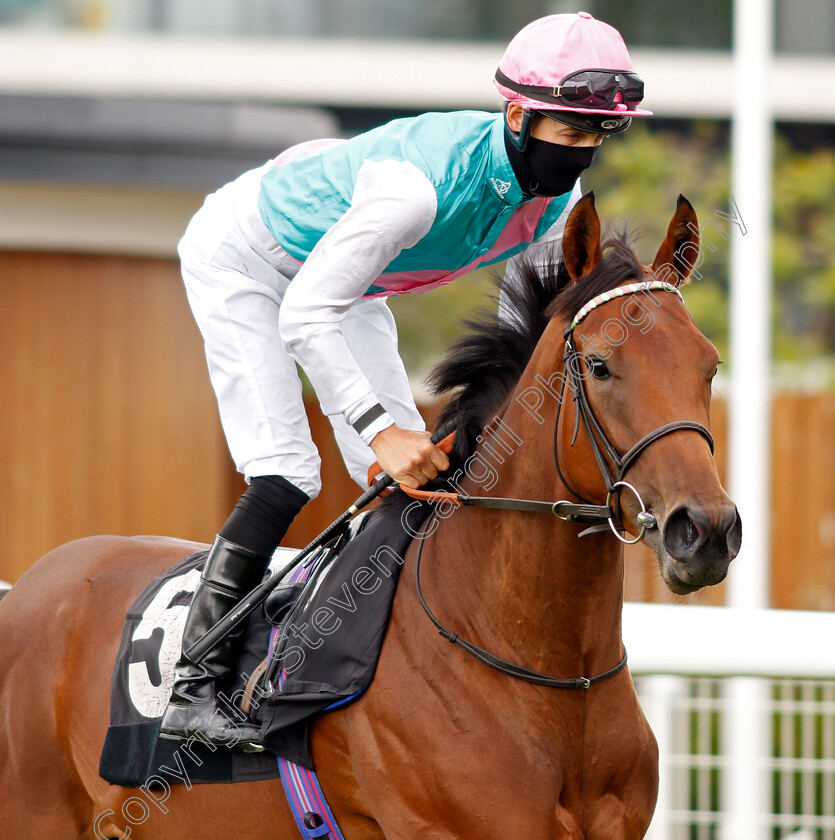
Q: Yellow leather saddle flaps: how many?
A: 0